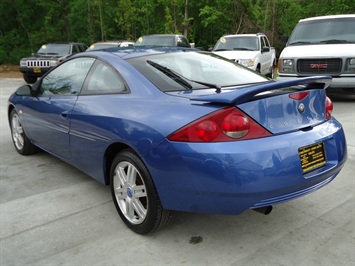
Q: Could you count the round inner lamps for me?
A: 2